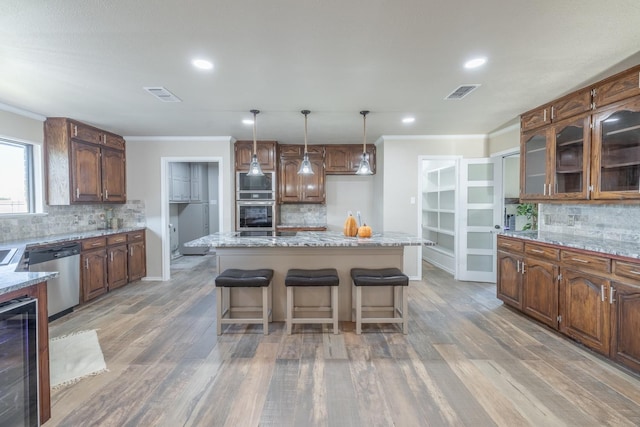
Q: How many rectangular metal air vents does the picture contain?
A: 2